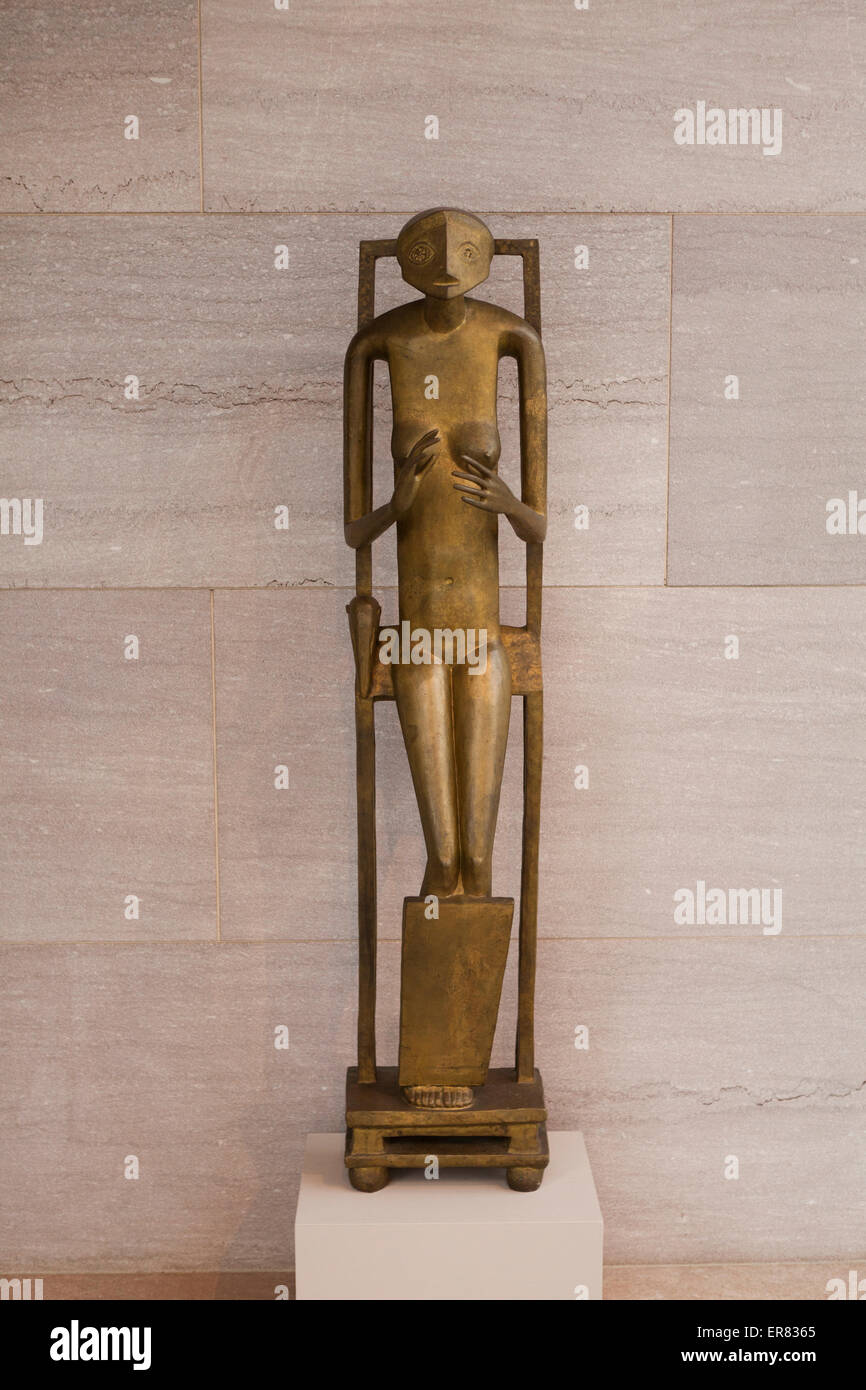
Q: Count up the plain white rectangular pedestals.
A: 1